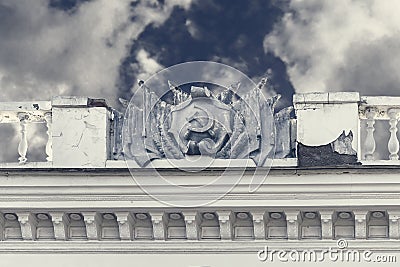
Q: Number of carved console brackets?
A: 12